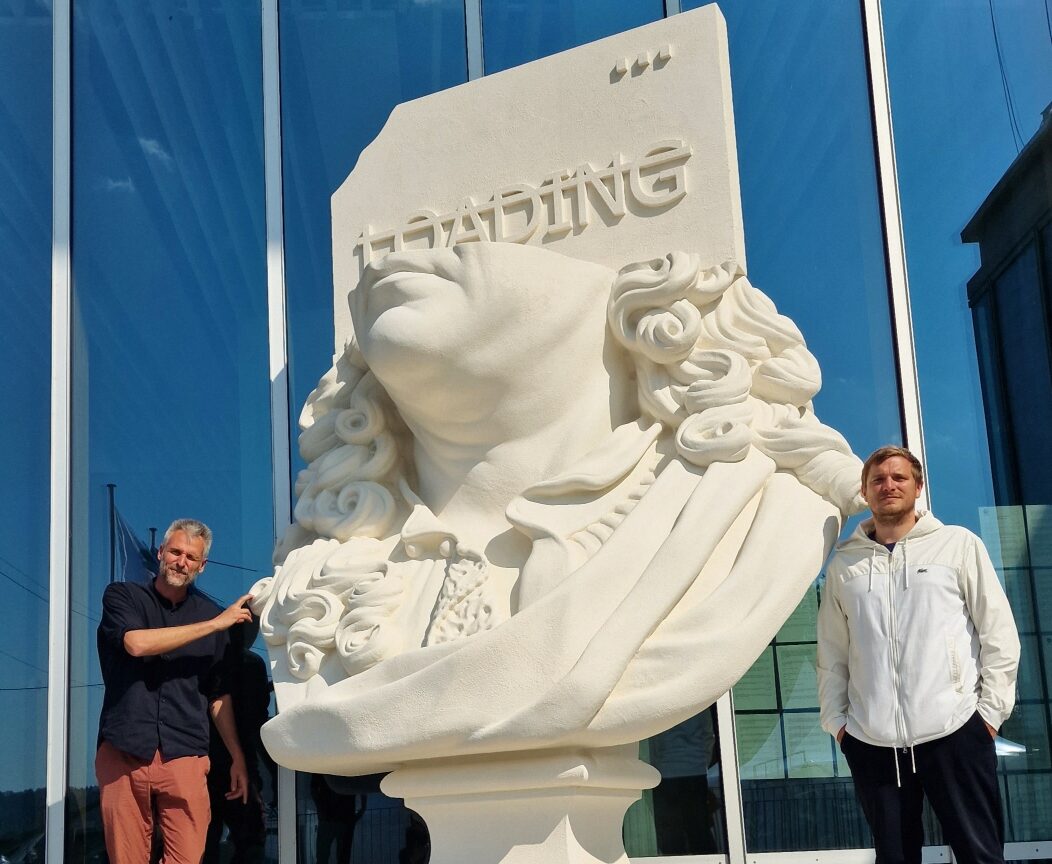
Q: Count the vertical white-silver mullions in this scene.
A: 5